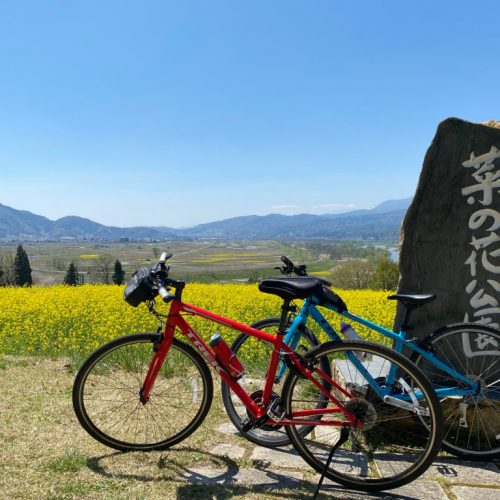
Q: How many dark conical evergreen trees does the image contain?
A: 3